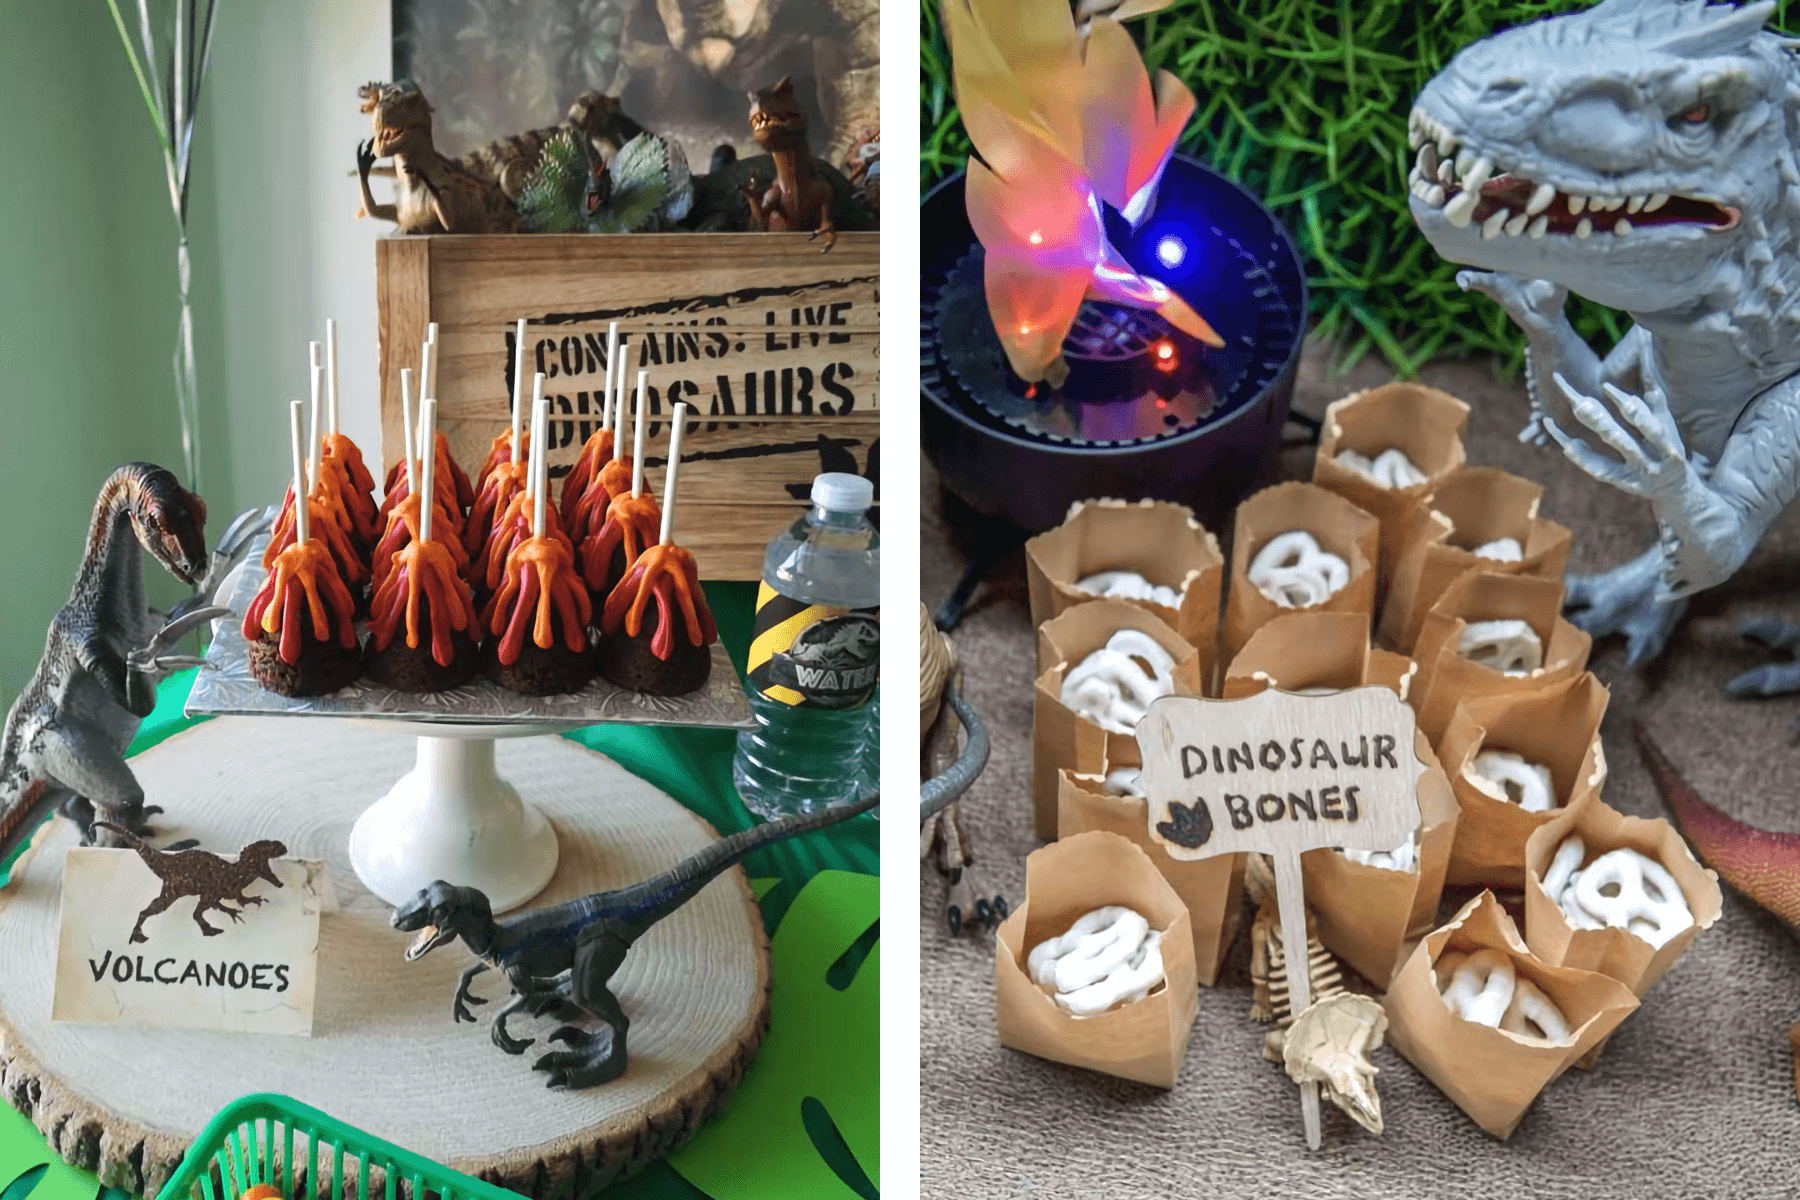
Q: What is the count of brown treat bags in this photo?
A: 13